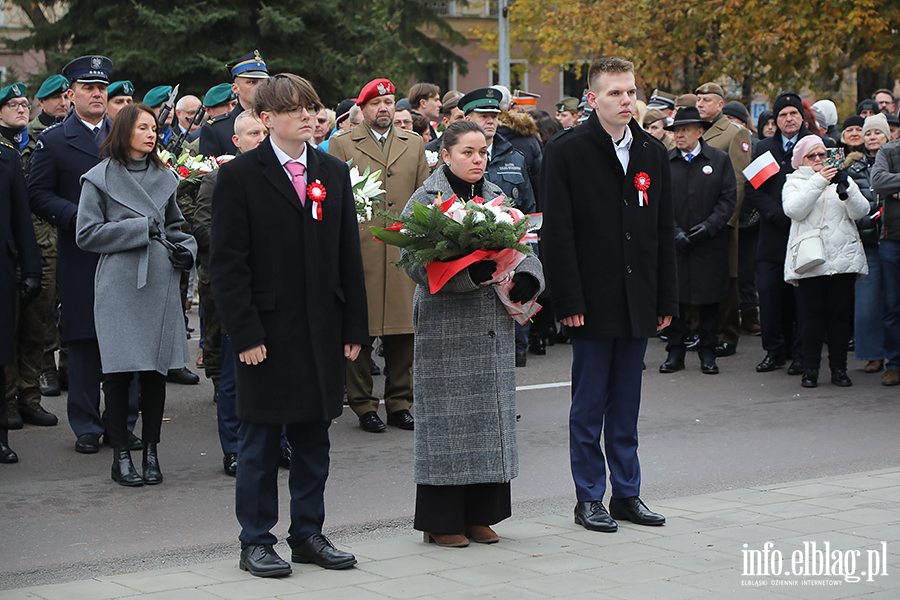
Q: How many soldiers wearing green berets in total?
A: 5